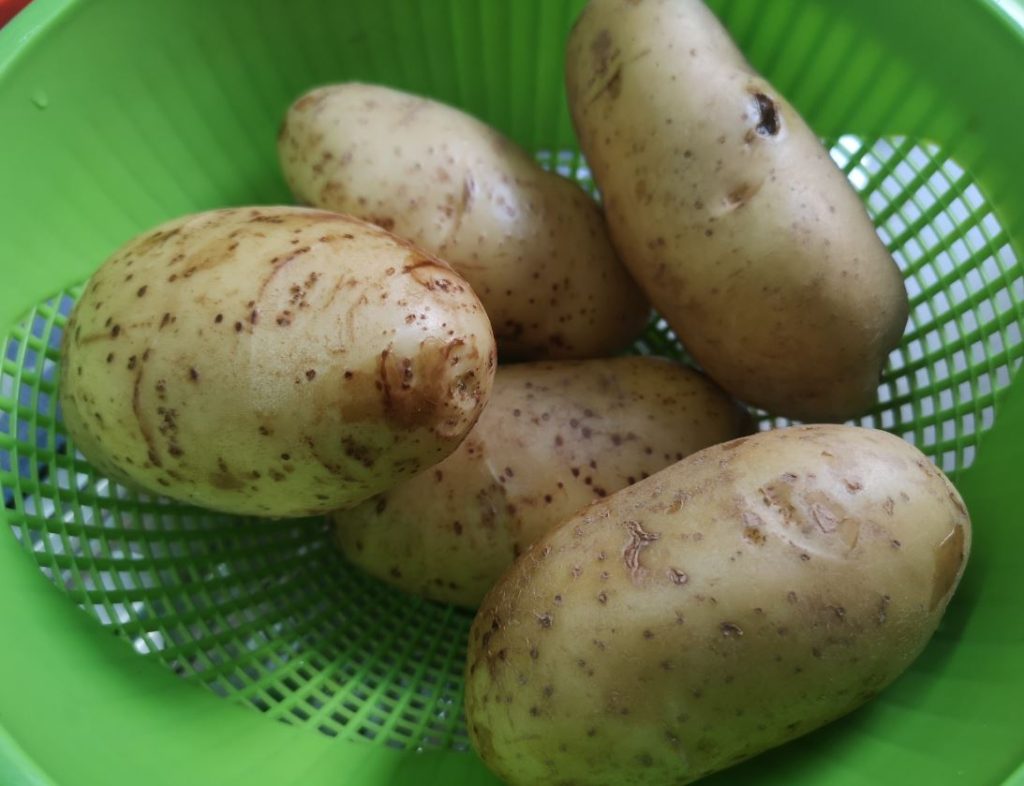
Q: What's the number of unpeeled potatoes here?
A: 5